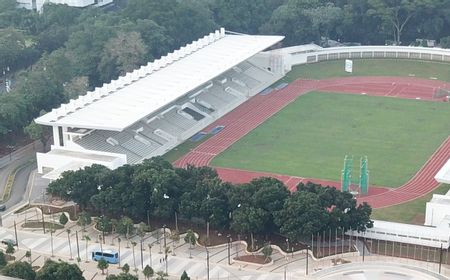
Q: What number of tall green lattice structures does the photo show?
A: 2